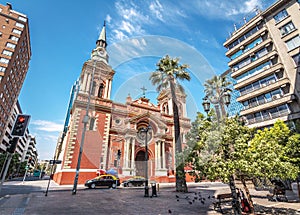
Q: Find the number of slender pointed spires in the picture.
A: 1